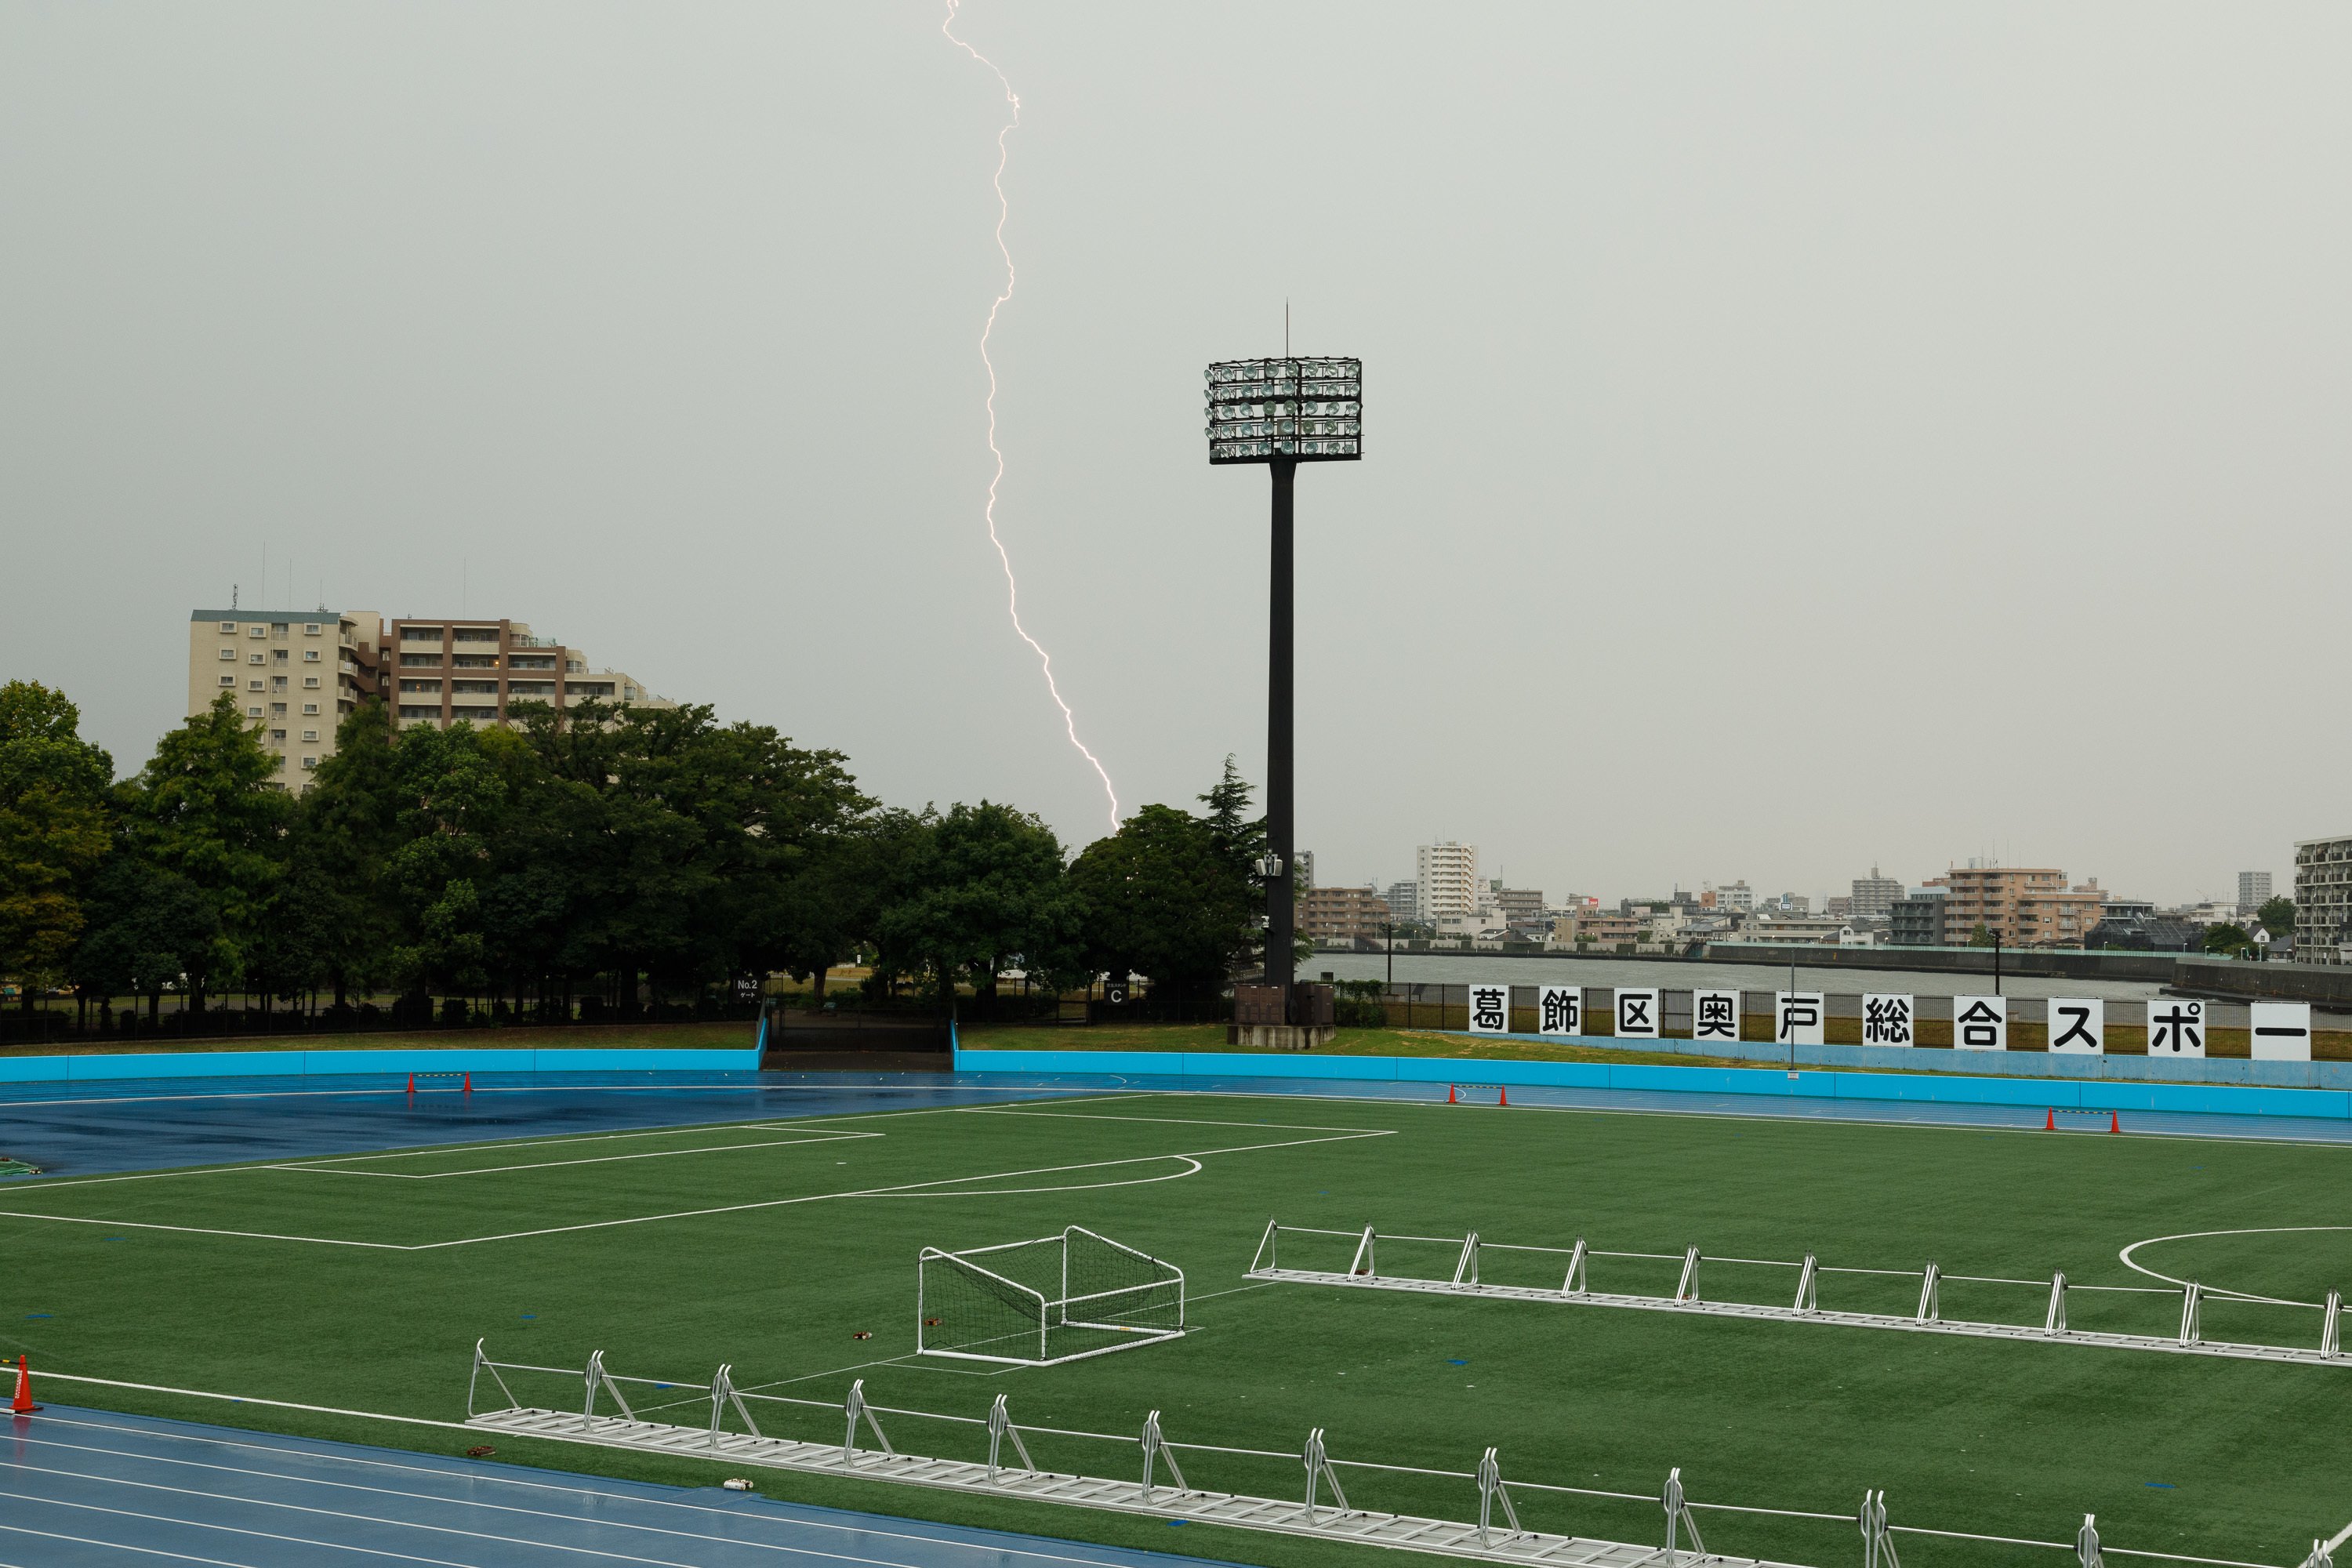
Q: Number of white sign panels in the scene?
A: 10